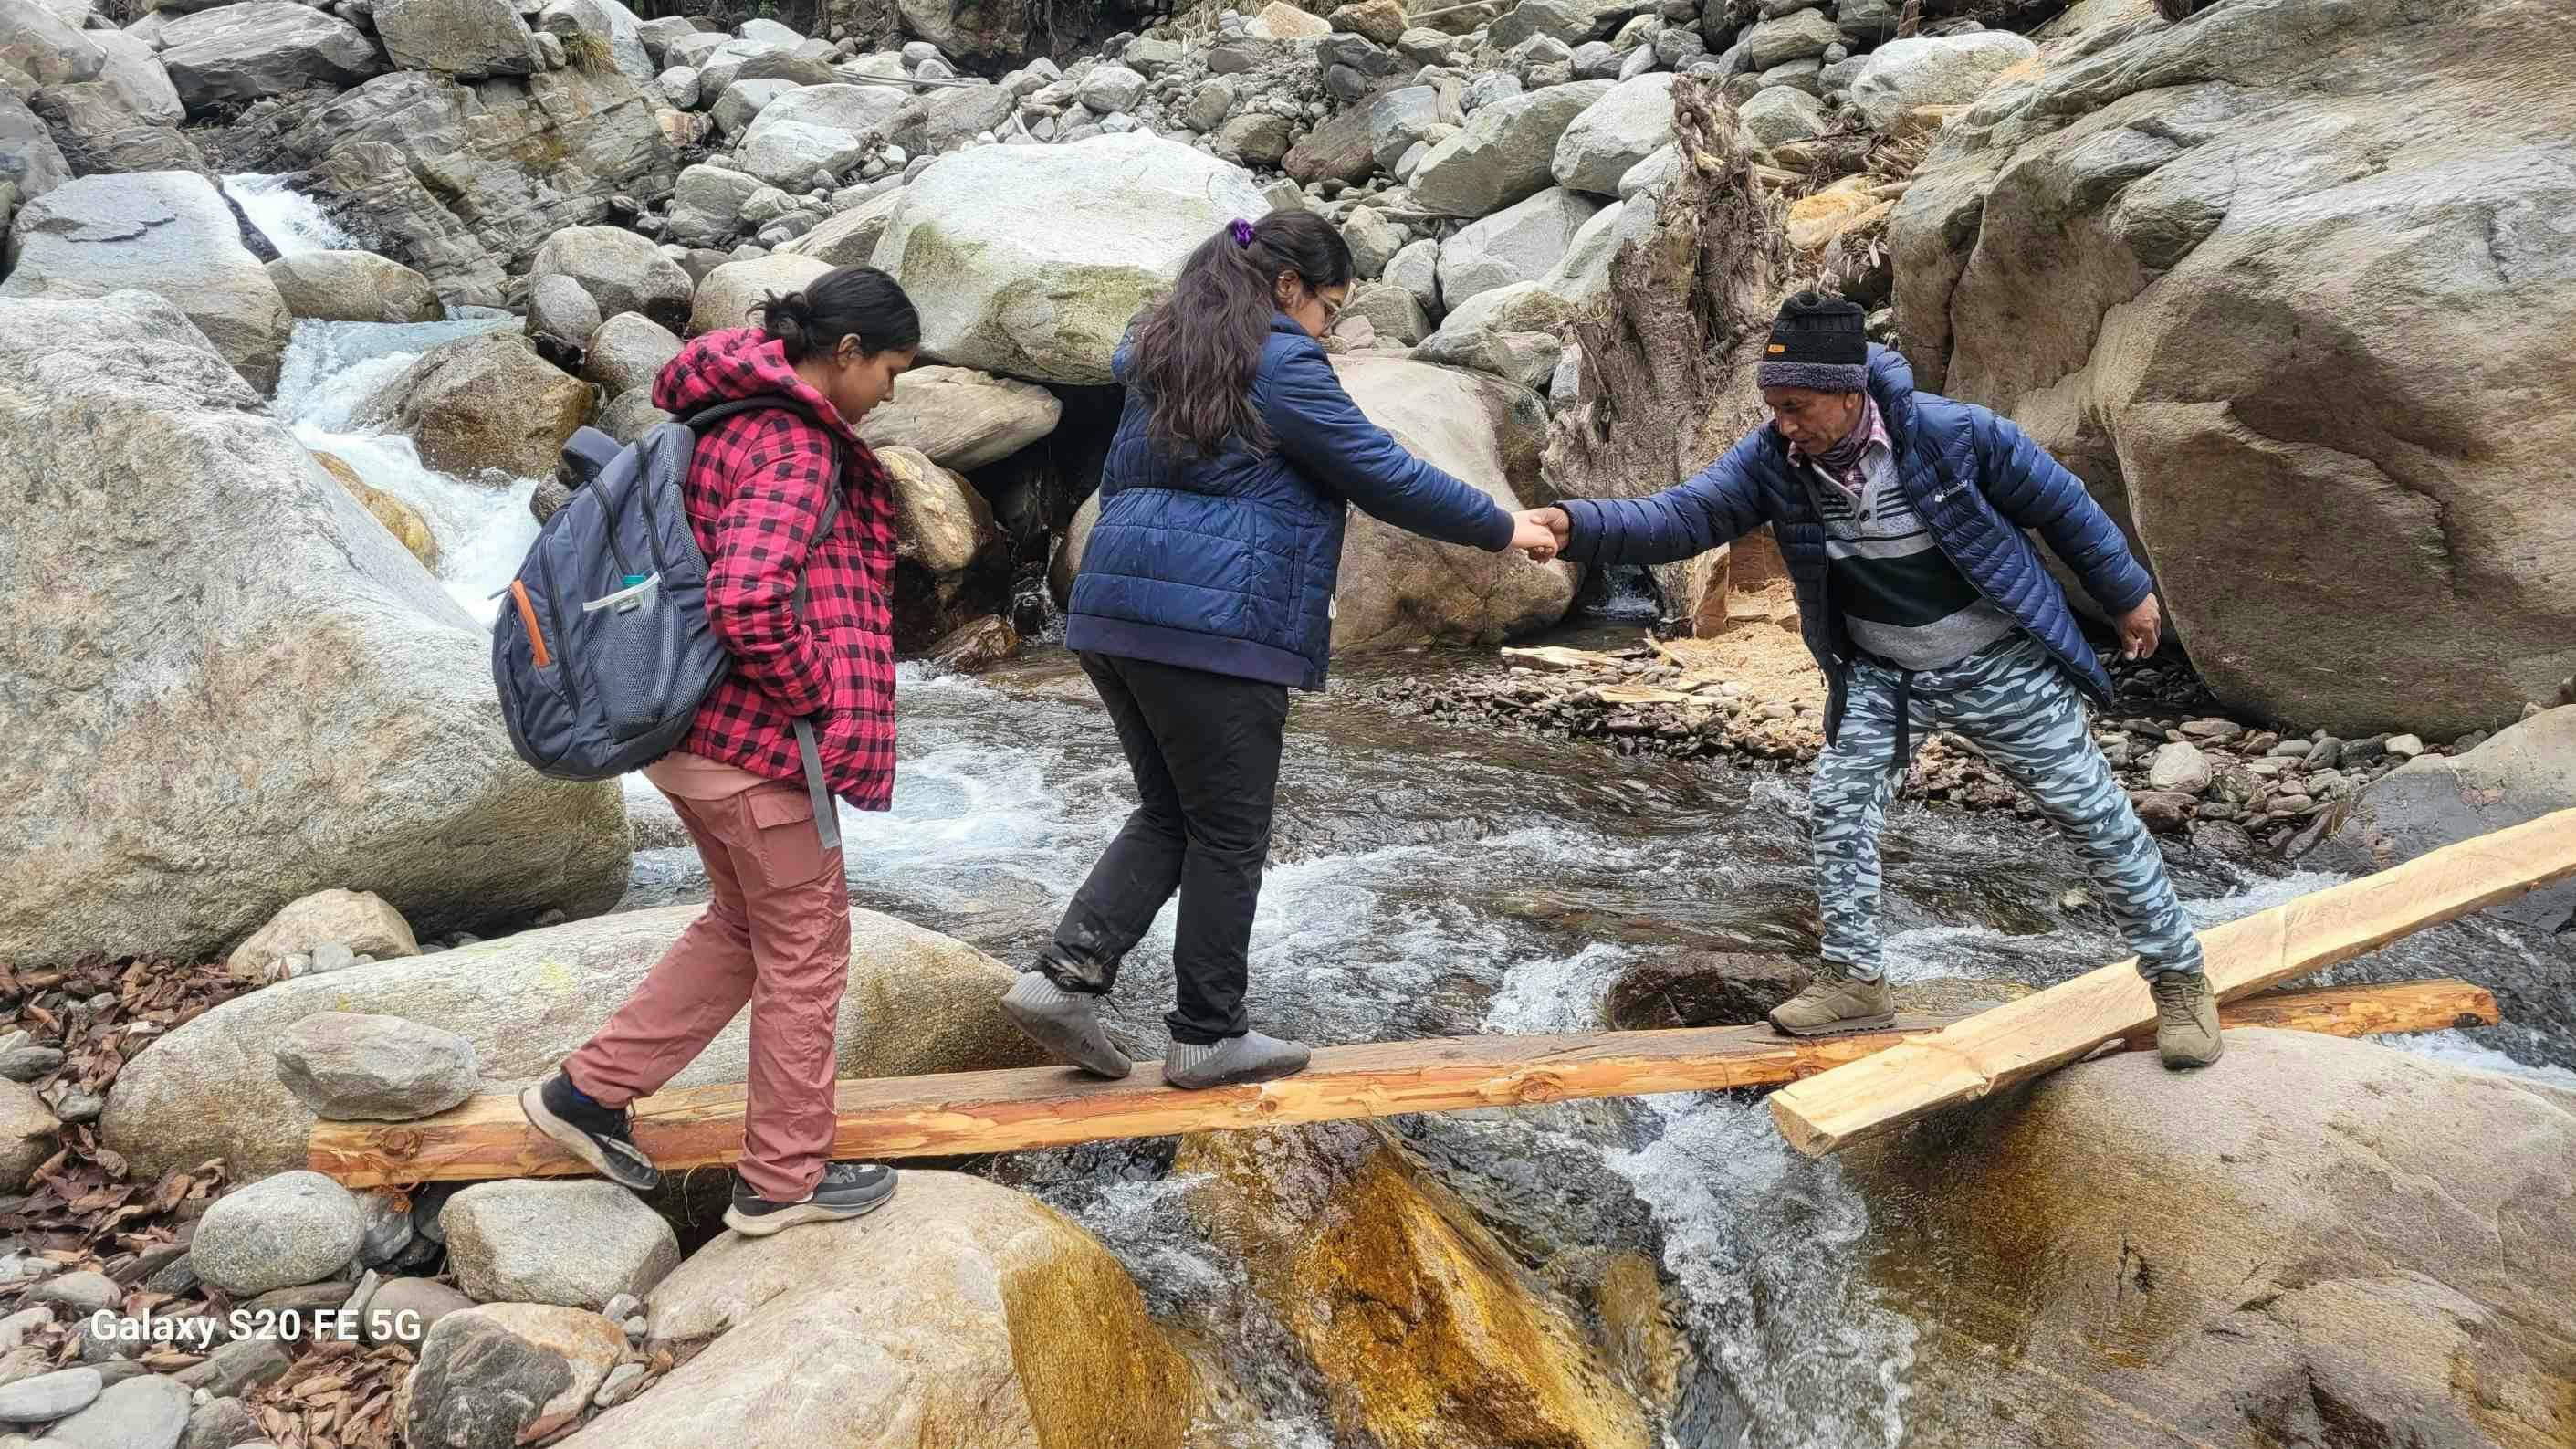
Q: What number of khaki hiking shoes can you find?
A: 2